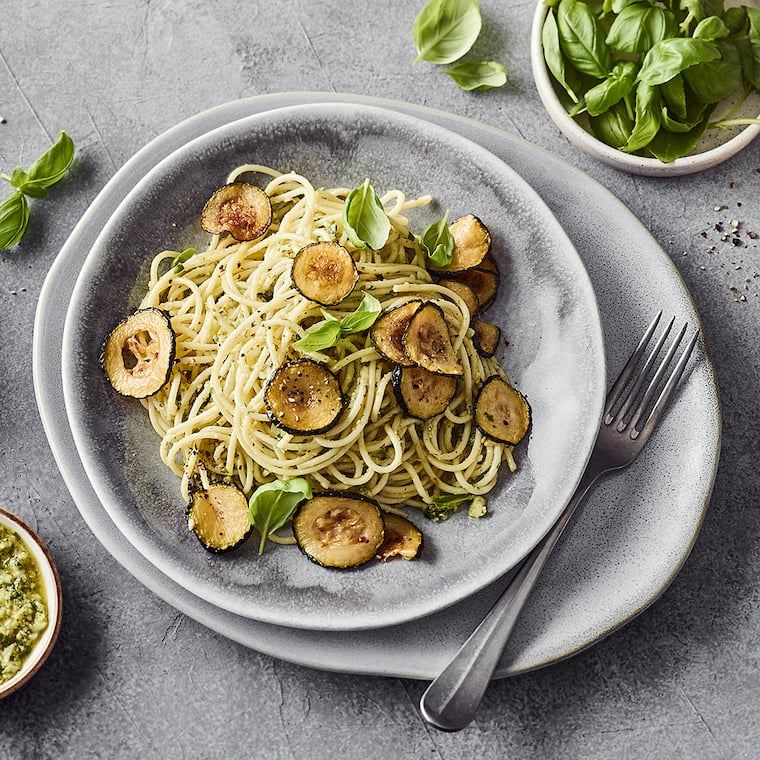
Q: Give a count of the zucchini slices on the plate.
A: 15